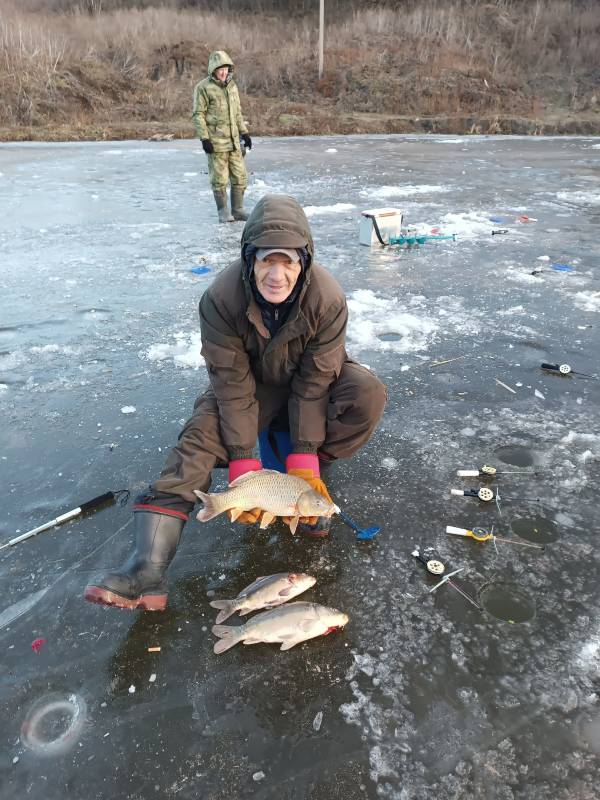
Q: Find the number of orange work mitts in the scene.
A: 2